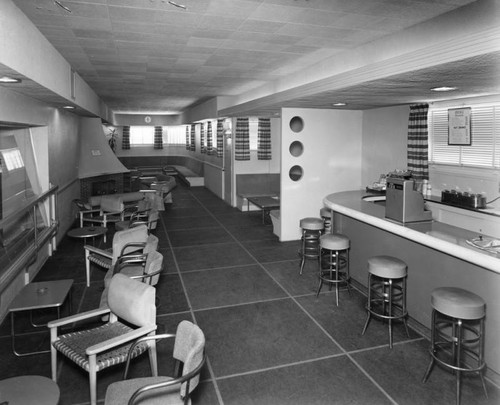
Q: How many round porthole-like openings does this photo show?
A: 3